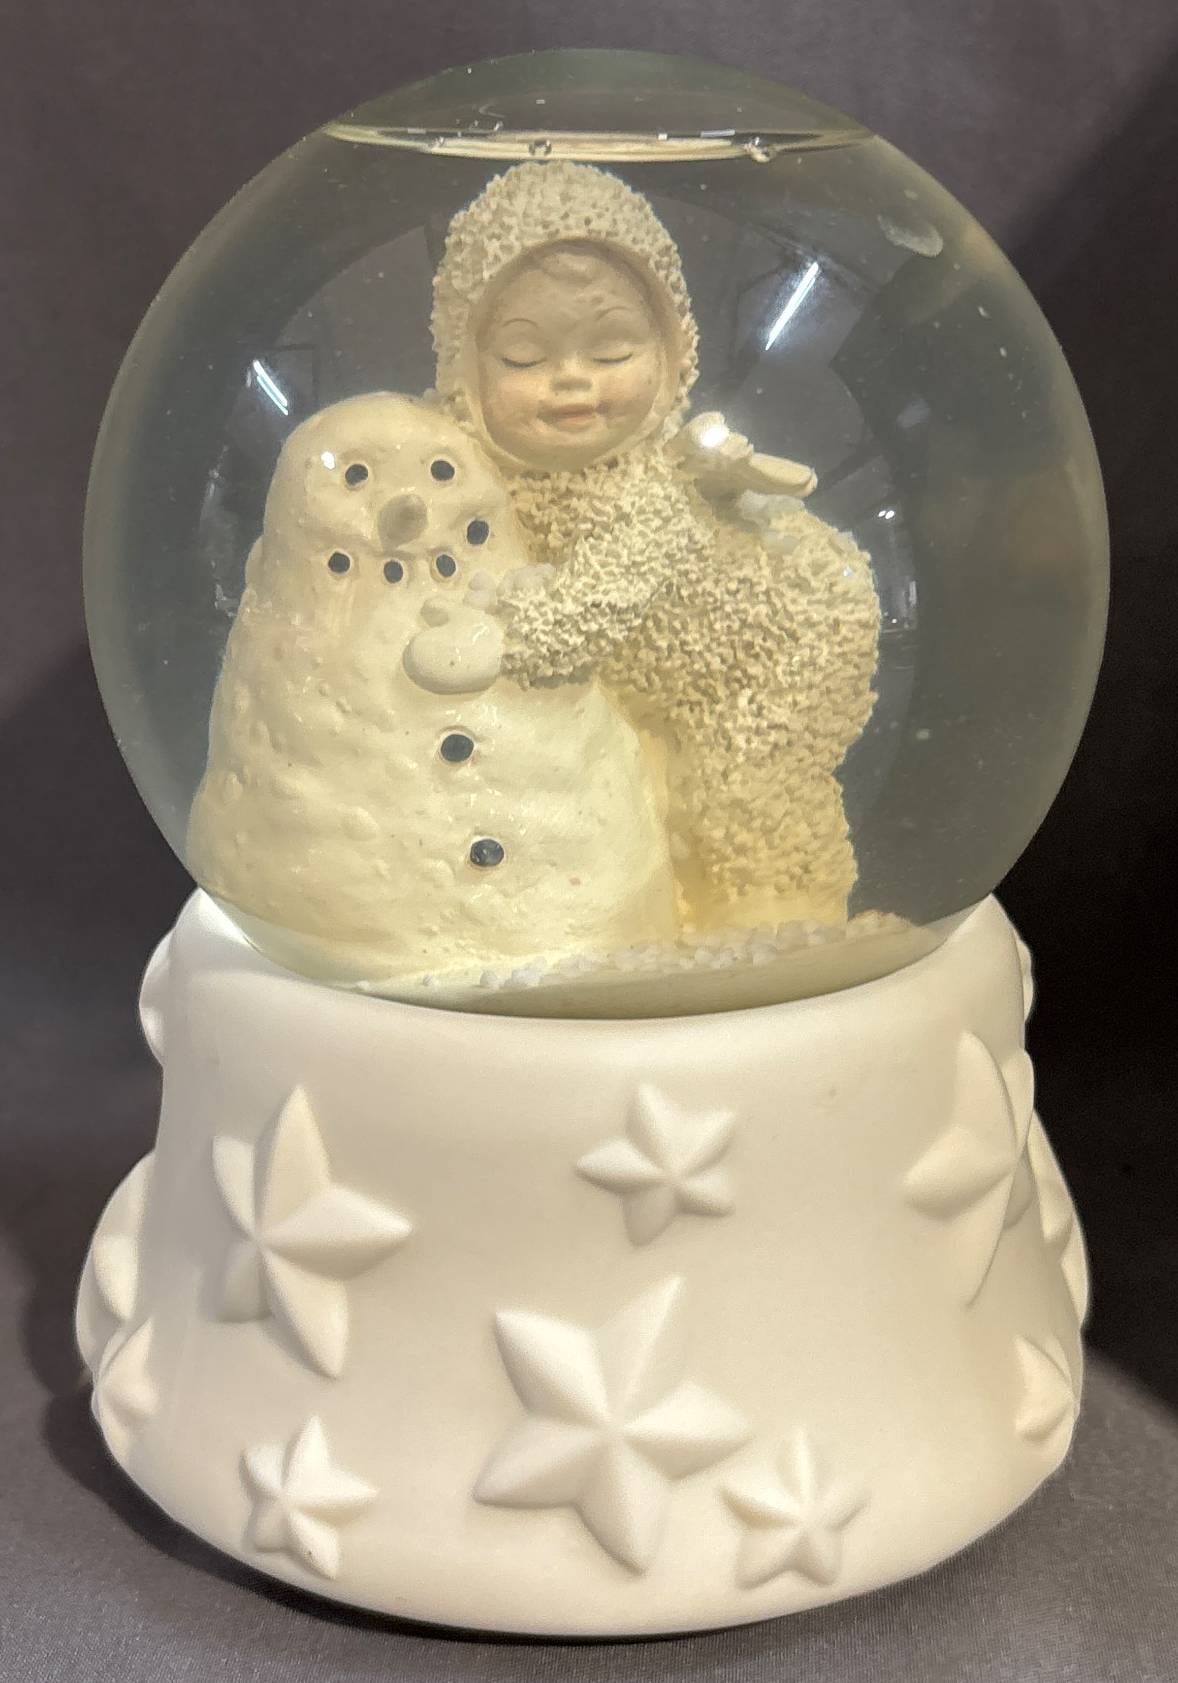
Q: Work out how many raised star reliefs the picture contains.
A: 12